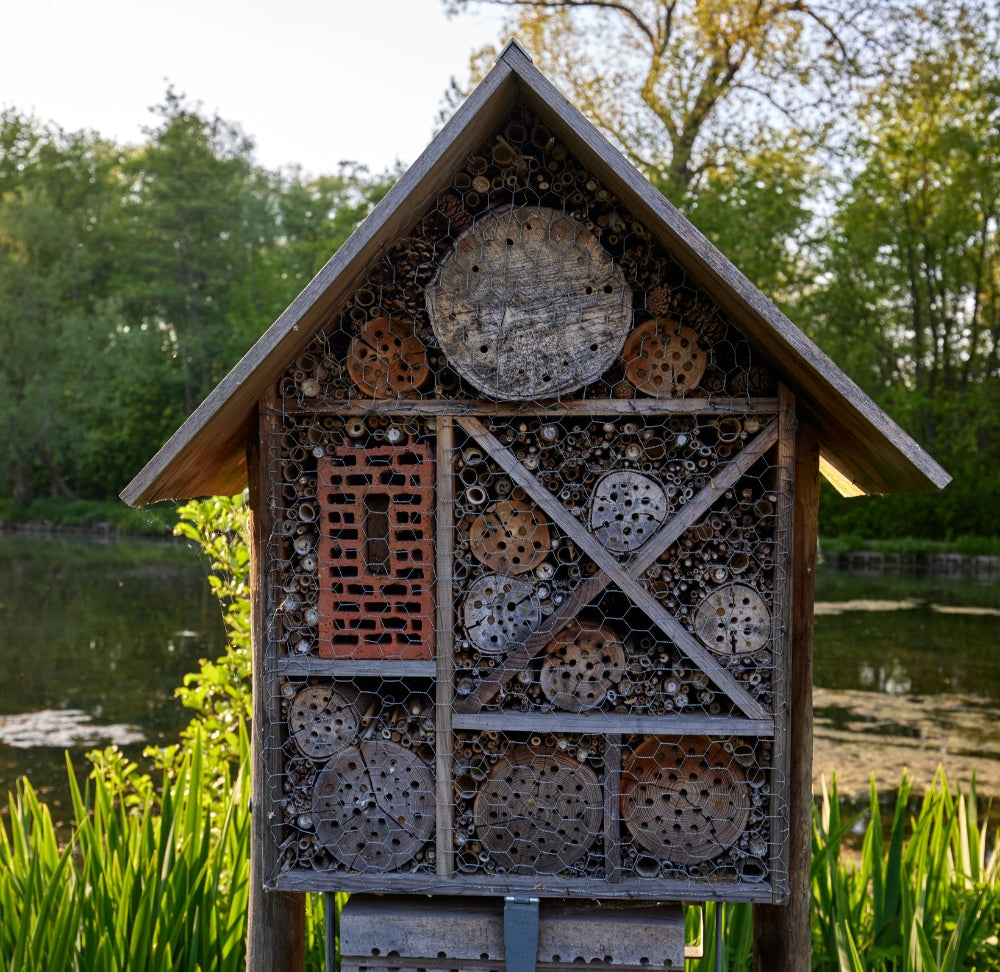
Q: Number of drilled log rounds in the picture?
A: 12